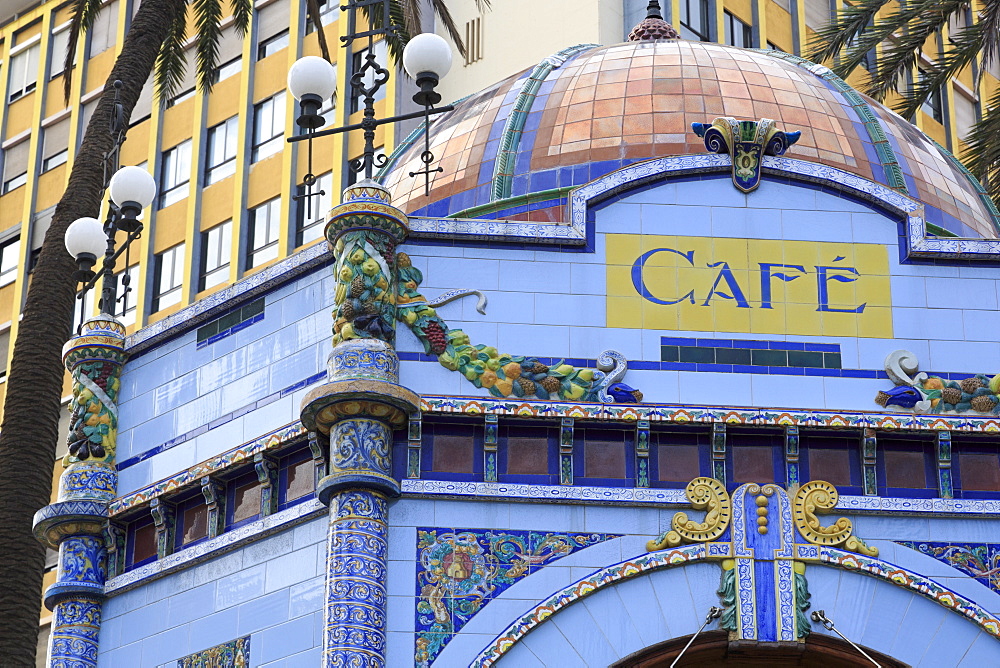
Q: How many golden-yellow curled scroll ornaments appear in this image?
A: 2